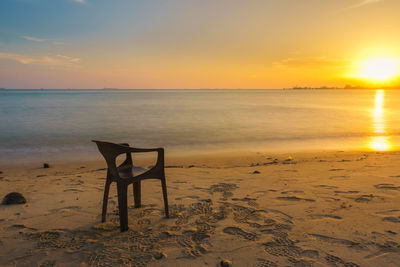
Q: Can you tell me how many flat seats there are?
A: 1